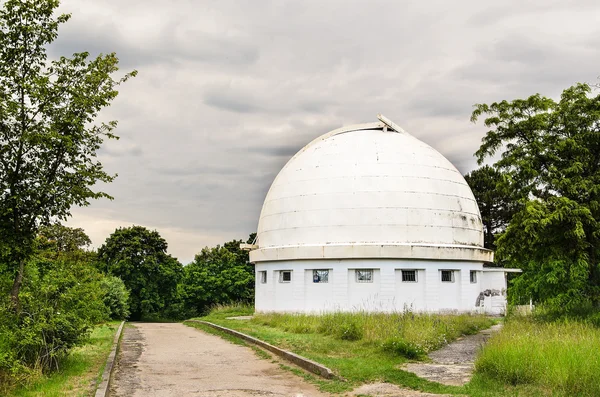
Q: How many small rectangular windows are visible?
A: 7